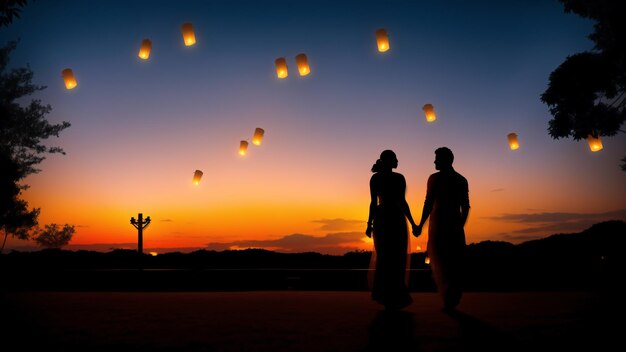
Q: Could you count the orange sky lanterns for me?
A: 12